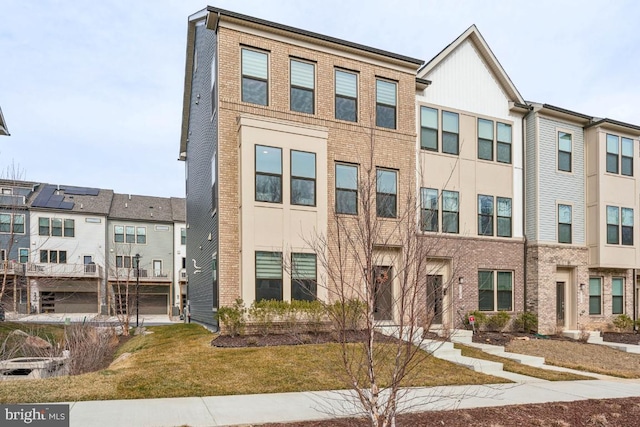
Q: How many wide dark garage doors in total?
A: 2